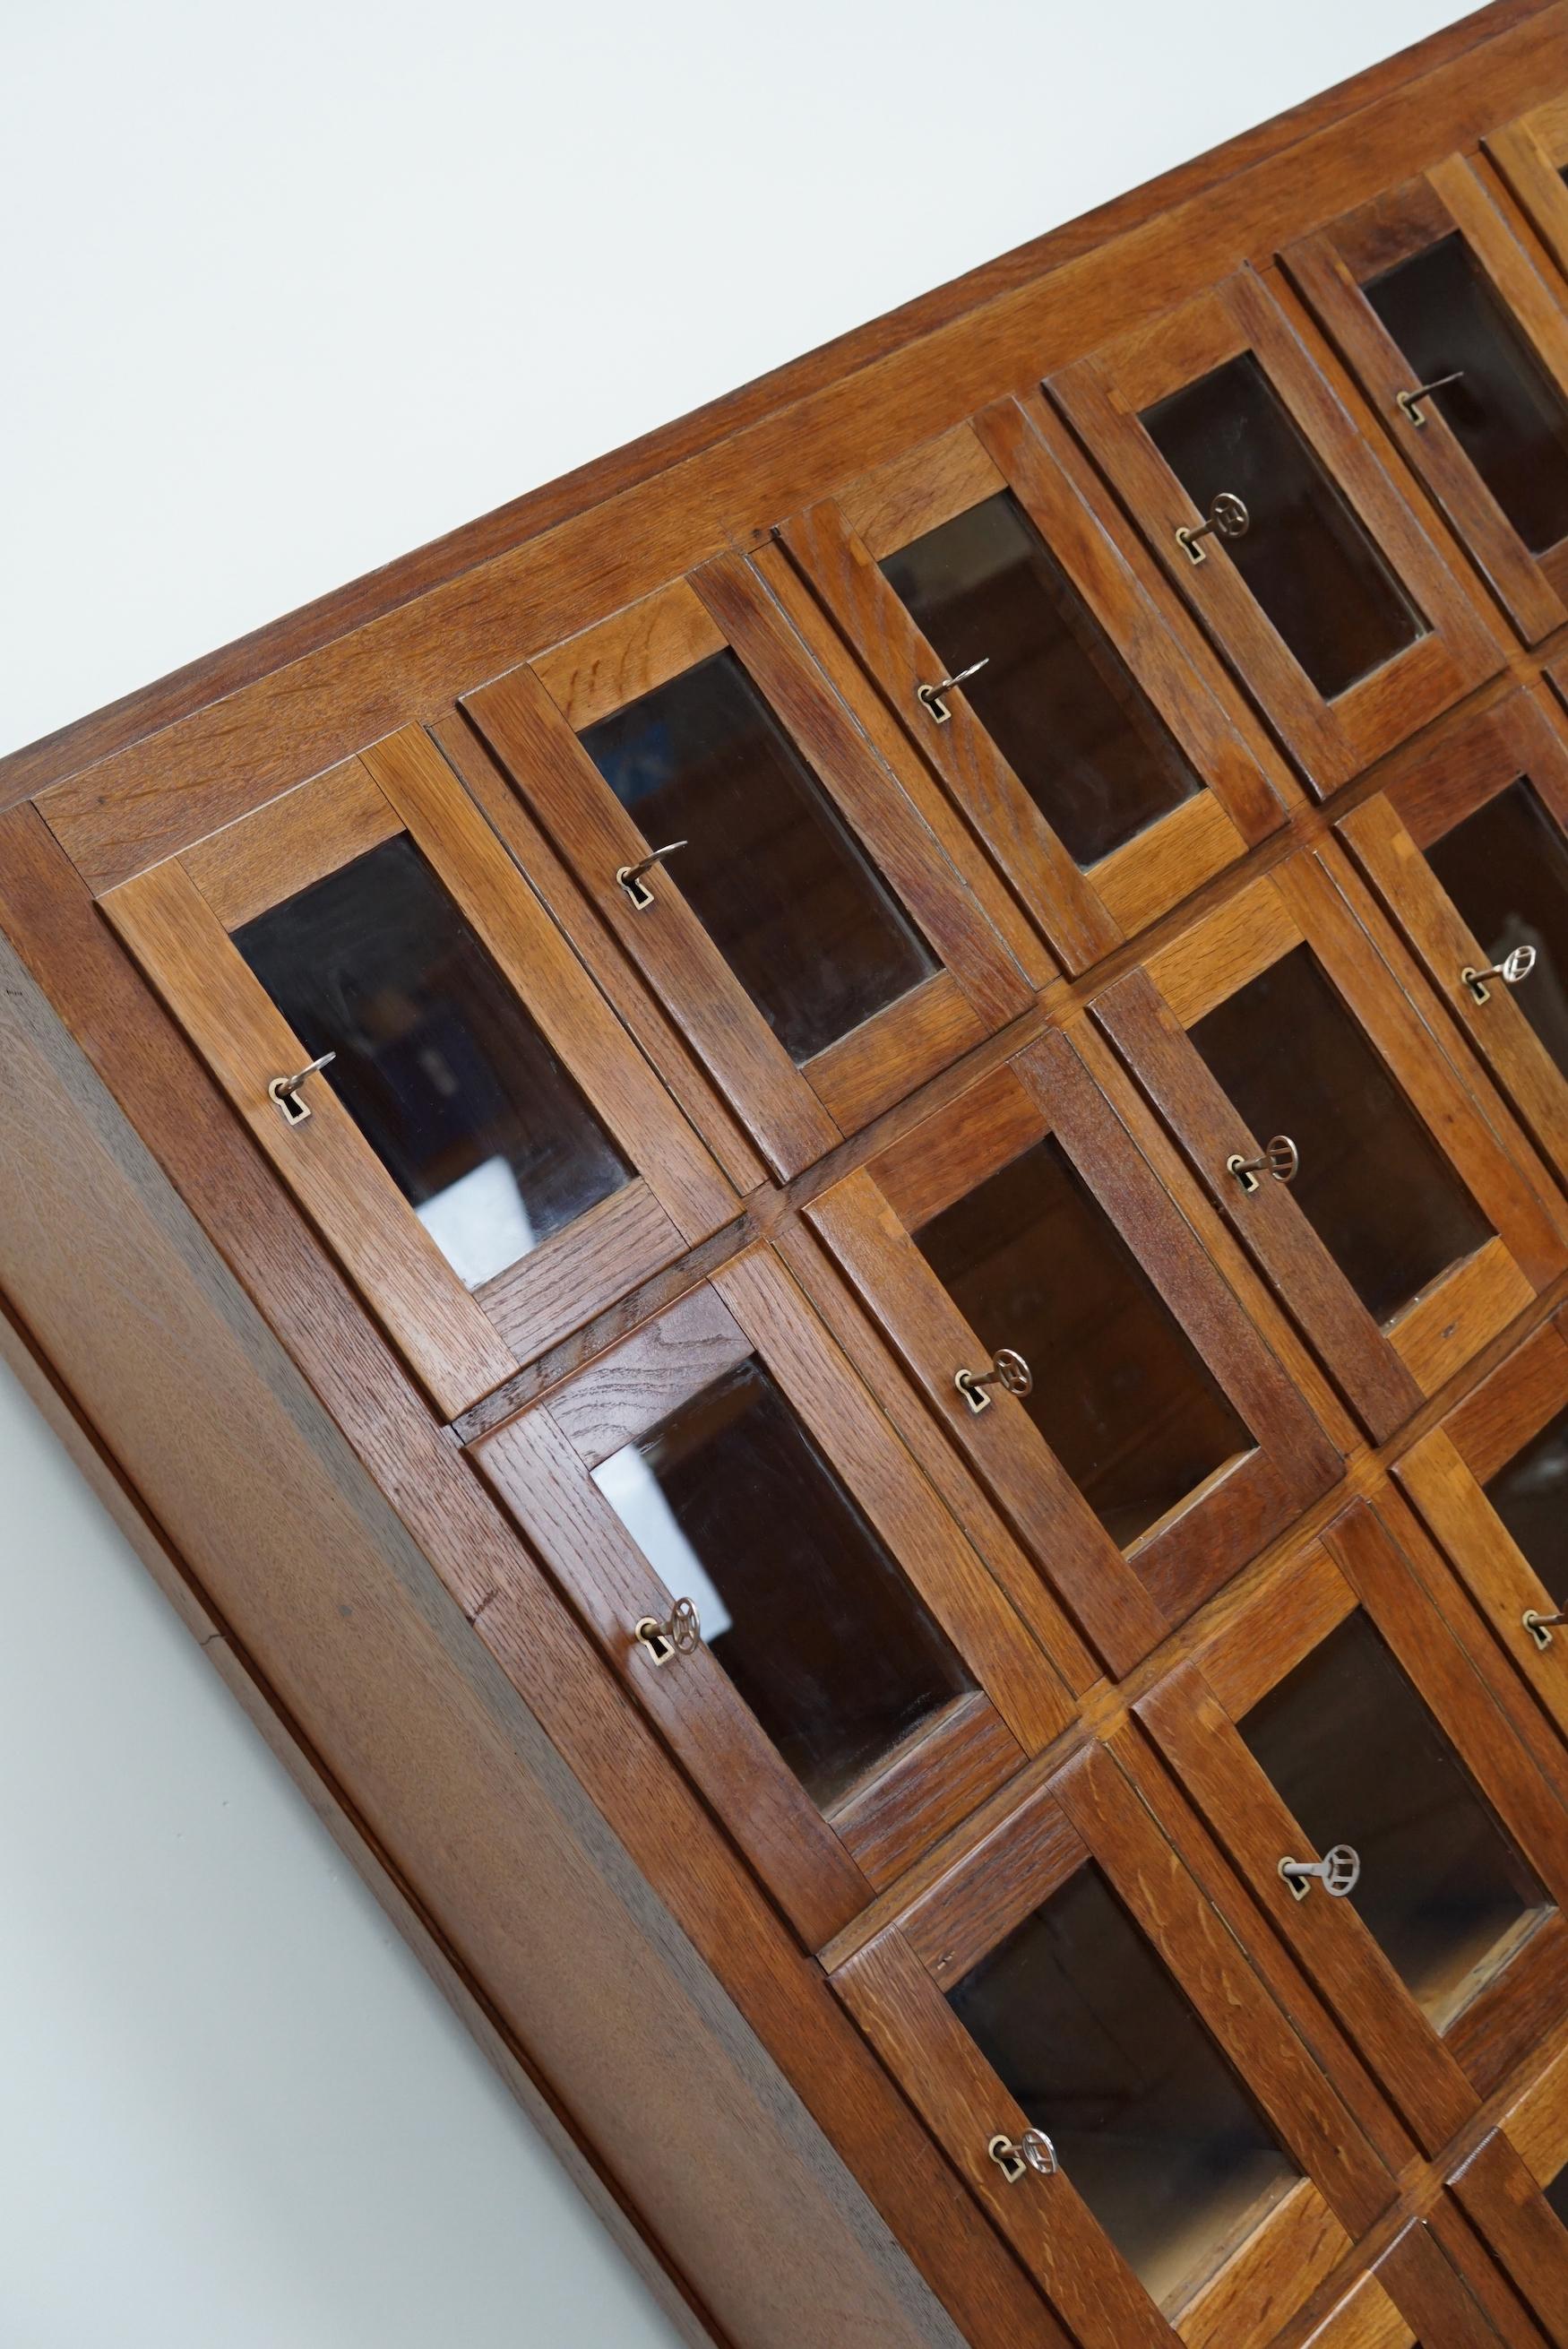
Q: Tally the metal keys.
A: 12